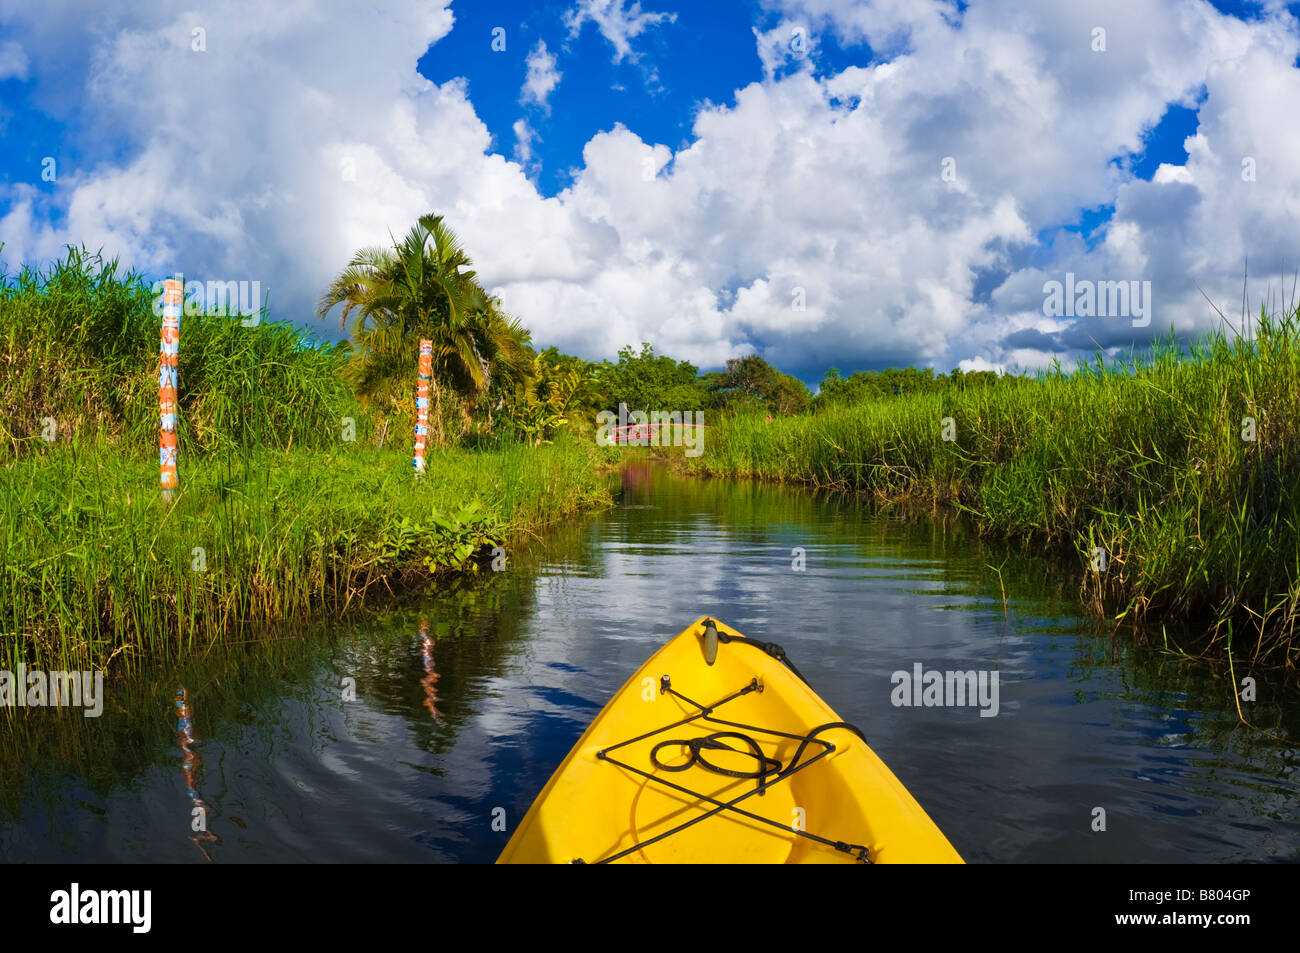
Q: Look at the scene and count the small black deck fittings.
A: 6